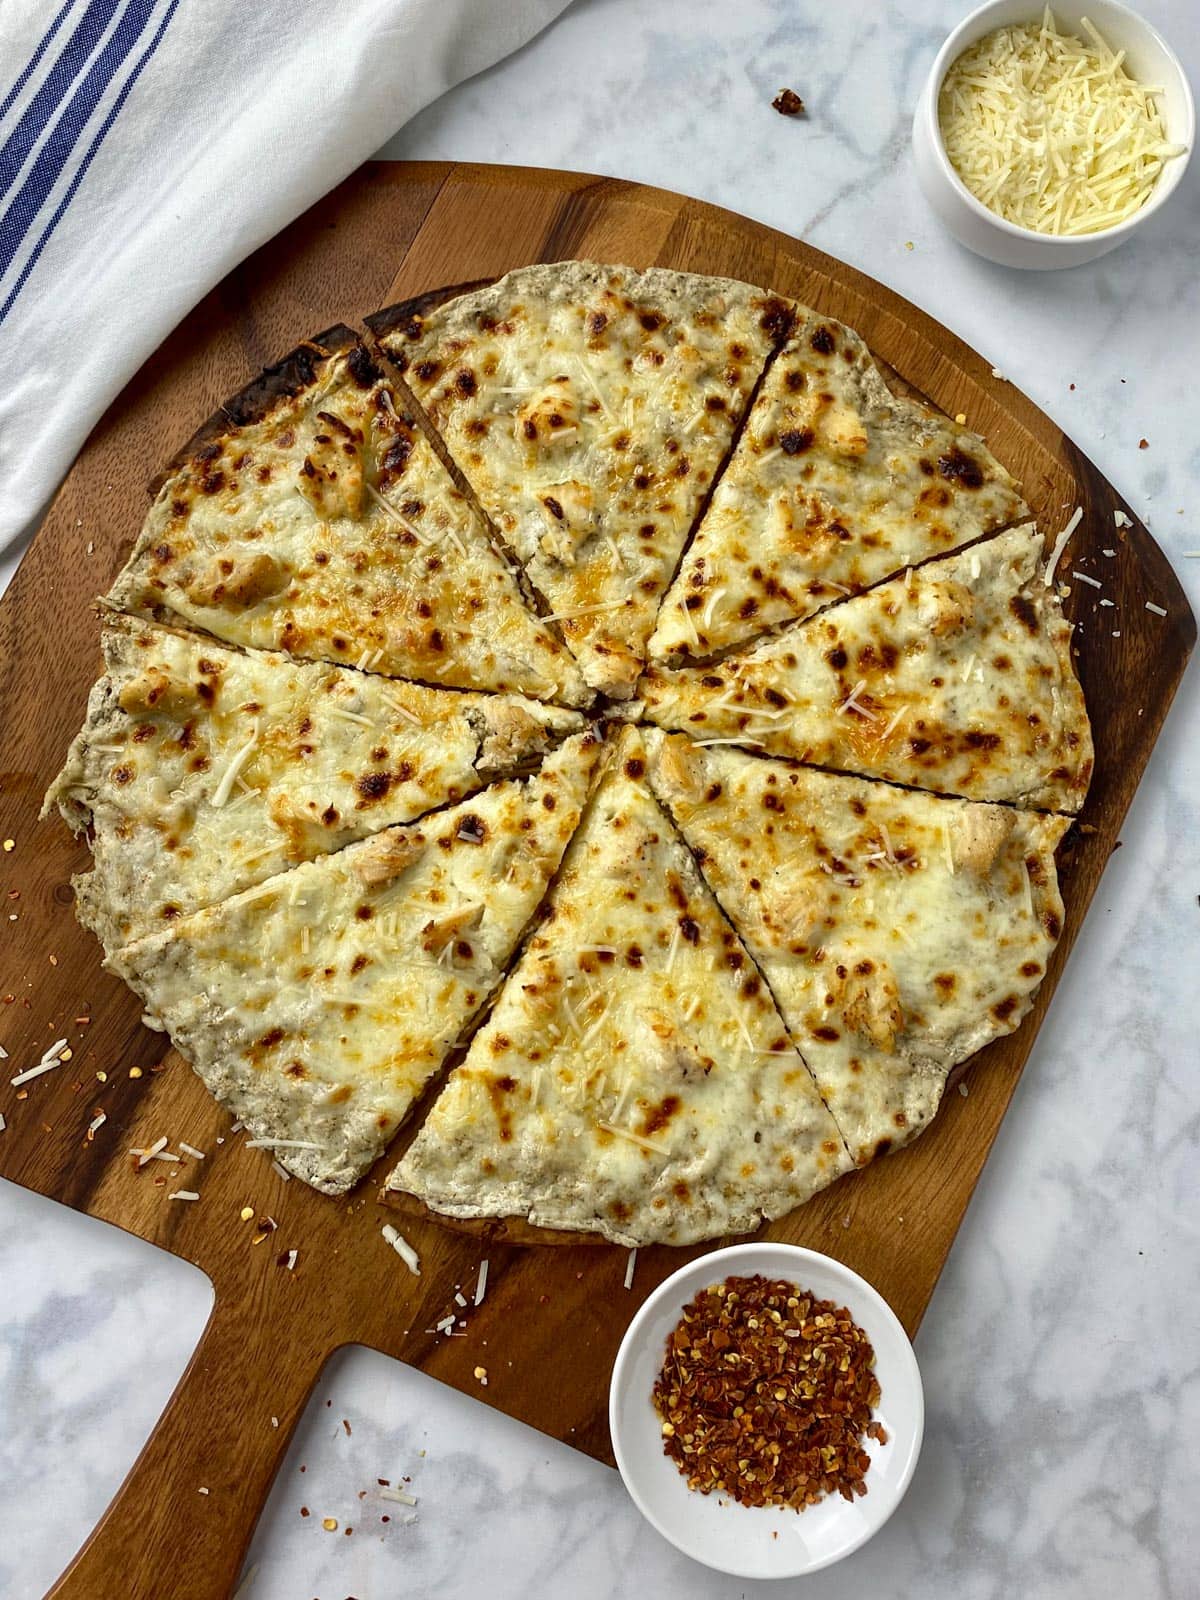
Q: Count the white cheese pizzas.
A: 1